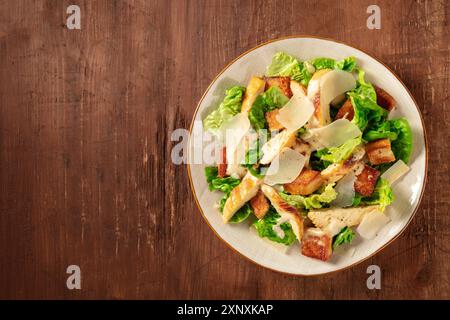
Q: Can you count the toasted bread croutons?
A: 10